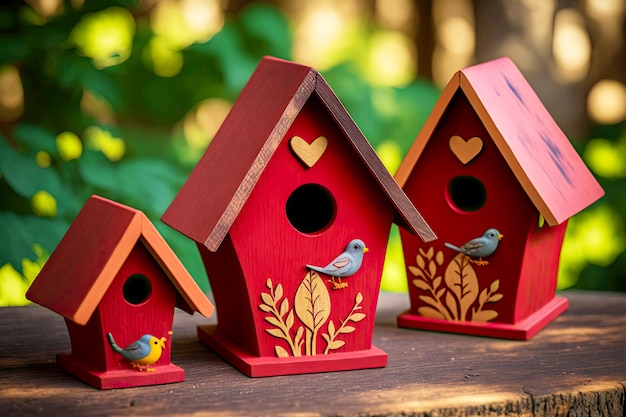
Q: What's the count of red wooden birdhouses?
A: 3